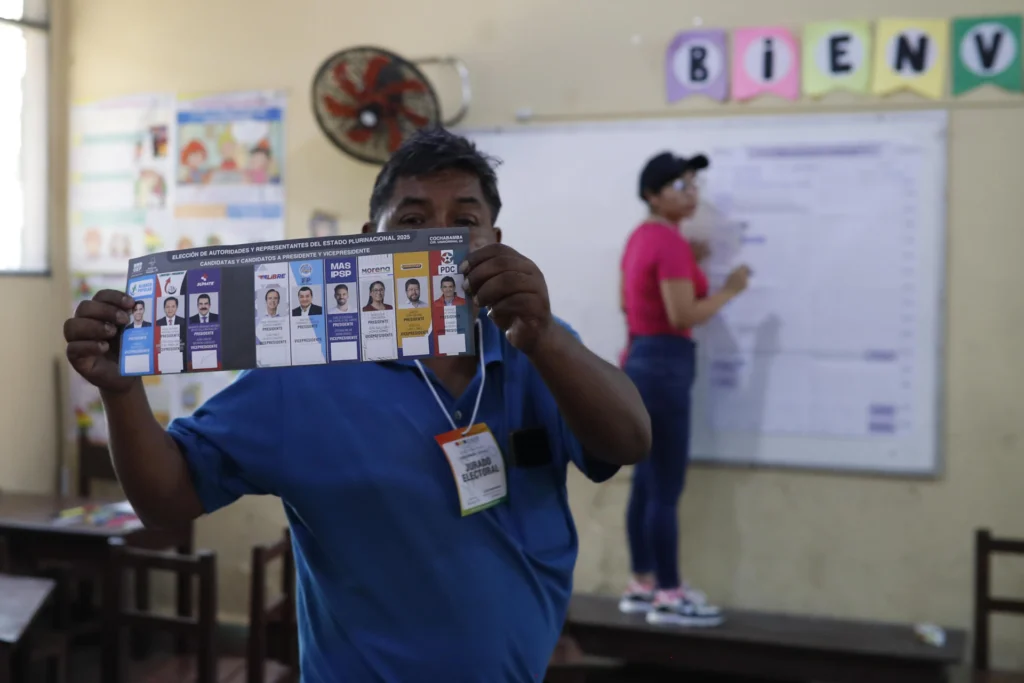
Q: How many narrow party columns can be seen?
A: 9